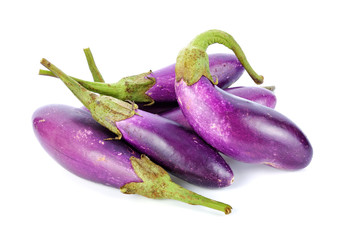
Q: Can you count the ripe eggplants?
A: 5